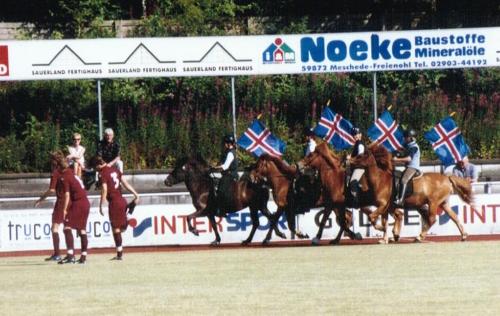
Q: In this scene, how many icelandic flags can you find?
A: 4